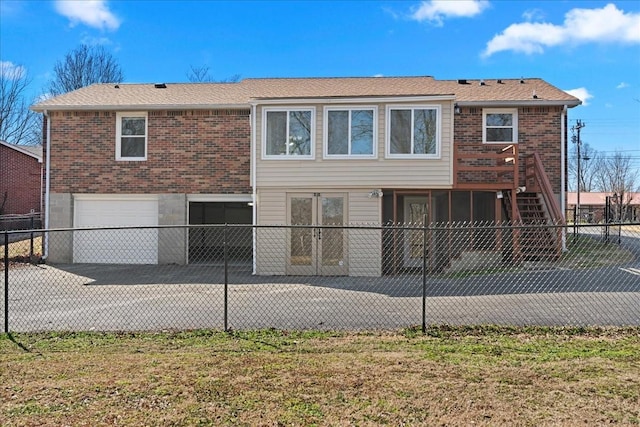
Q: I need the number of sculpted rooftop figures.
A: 0